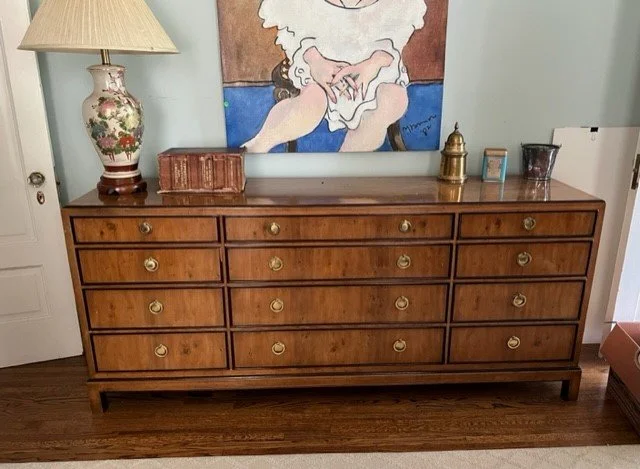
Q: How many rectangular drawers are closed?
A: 12